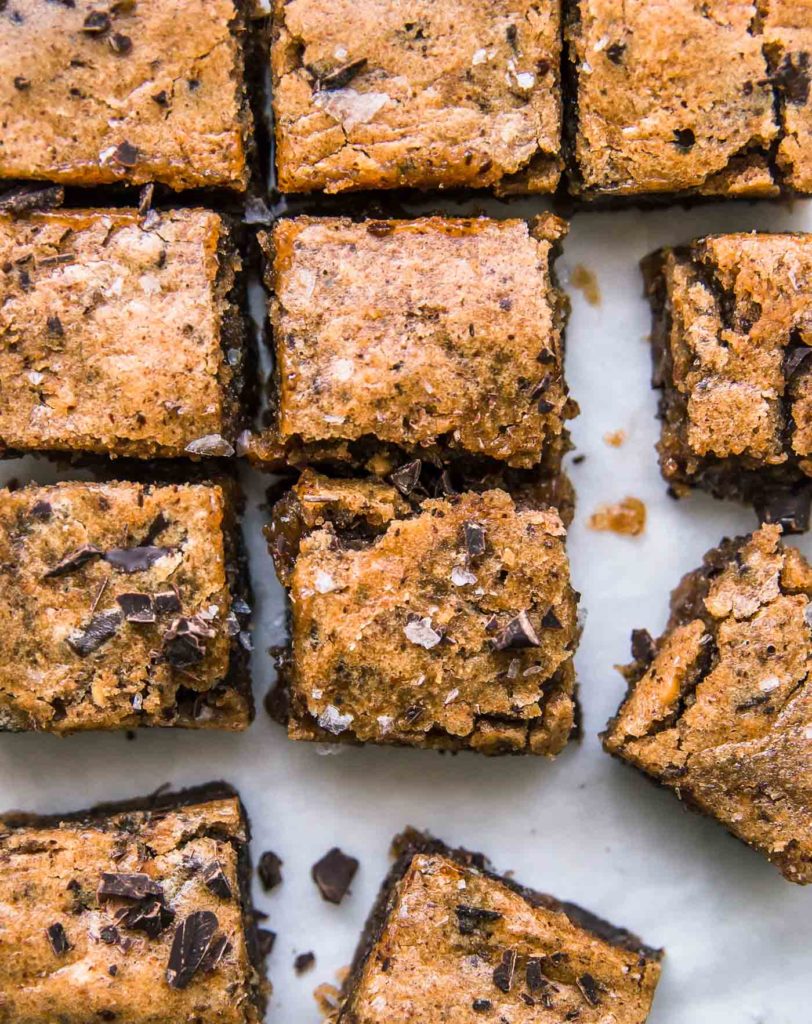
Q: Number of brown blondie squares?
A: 11